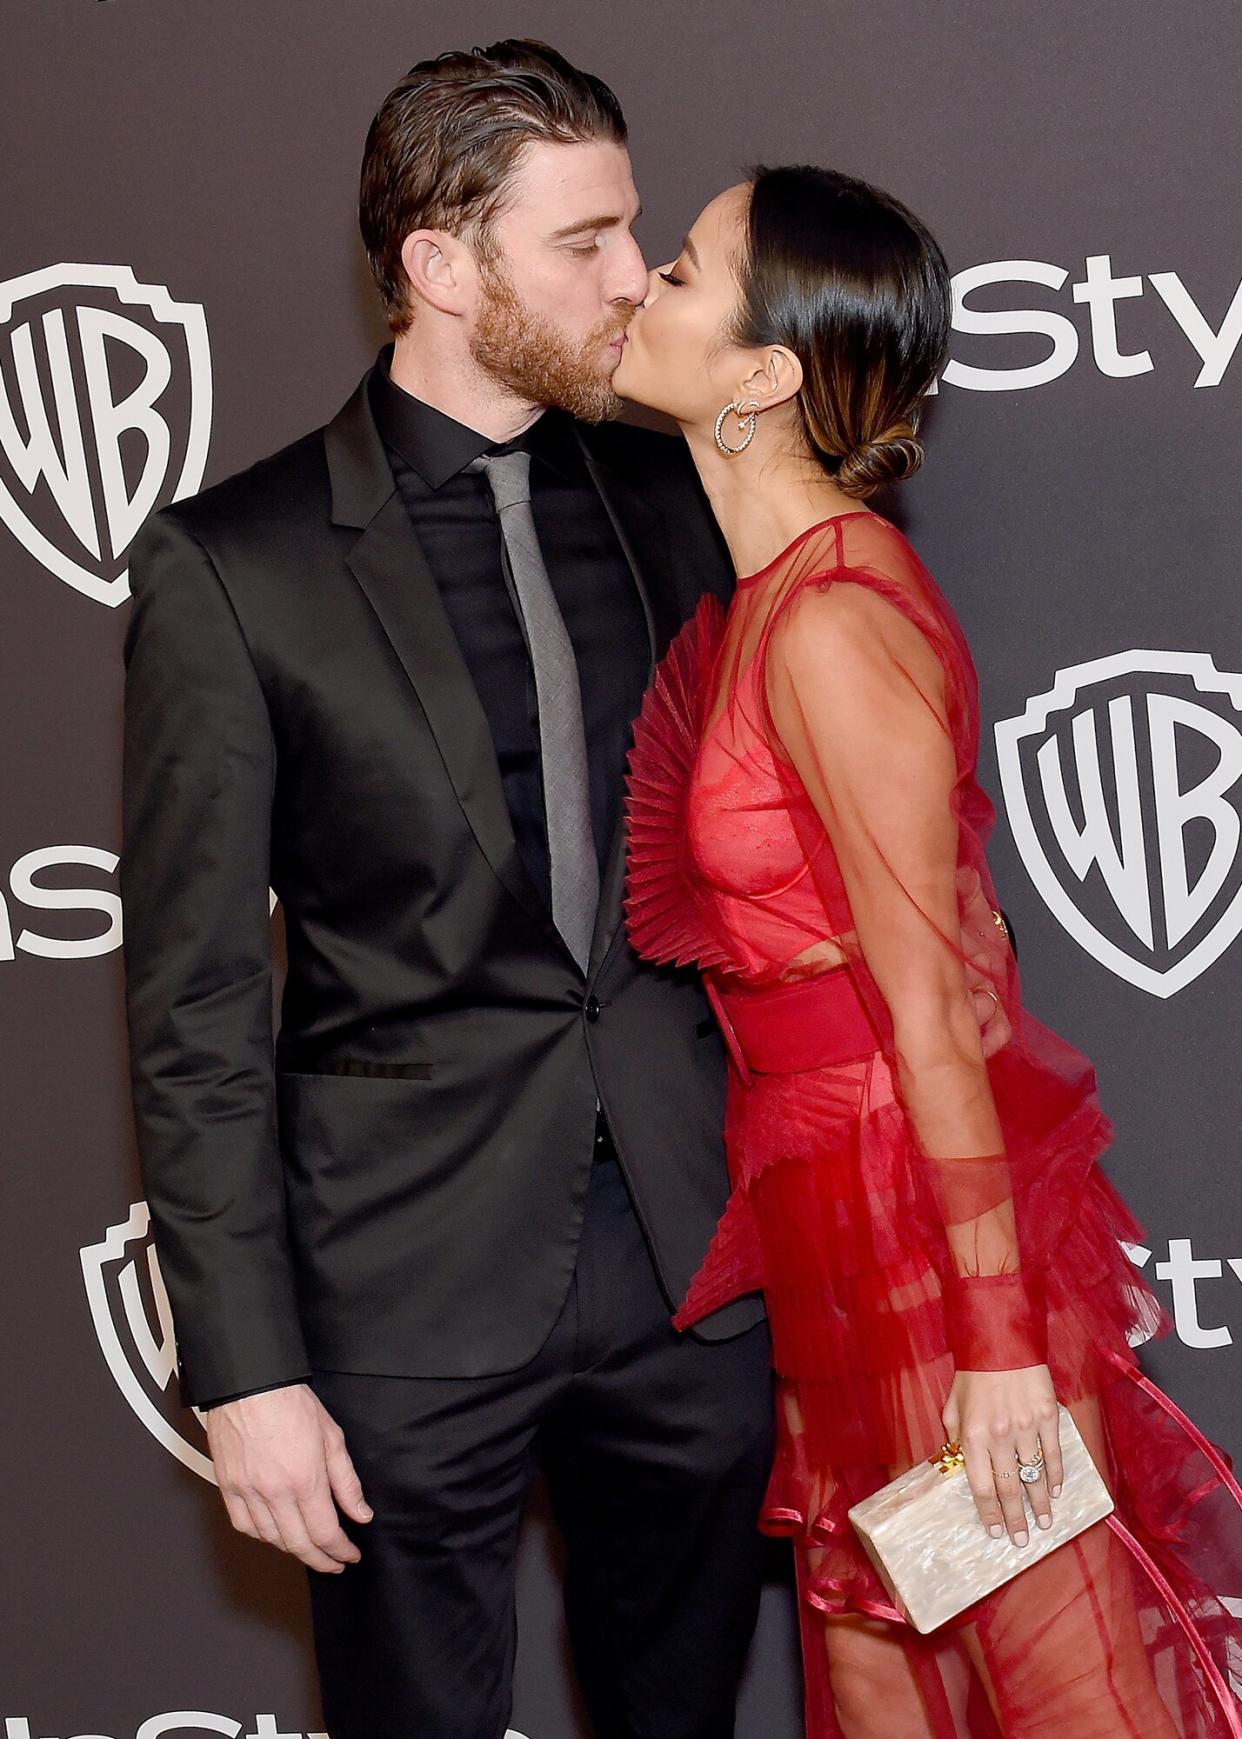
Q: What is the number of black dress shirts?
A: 1